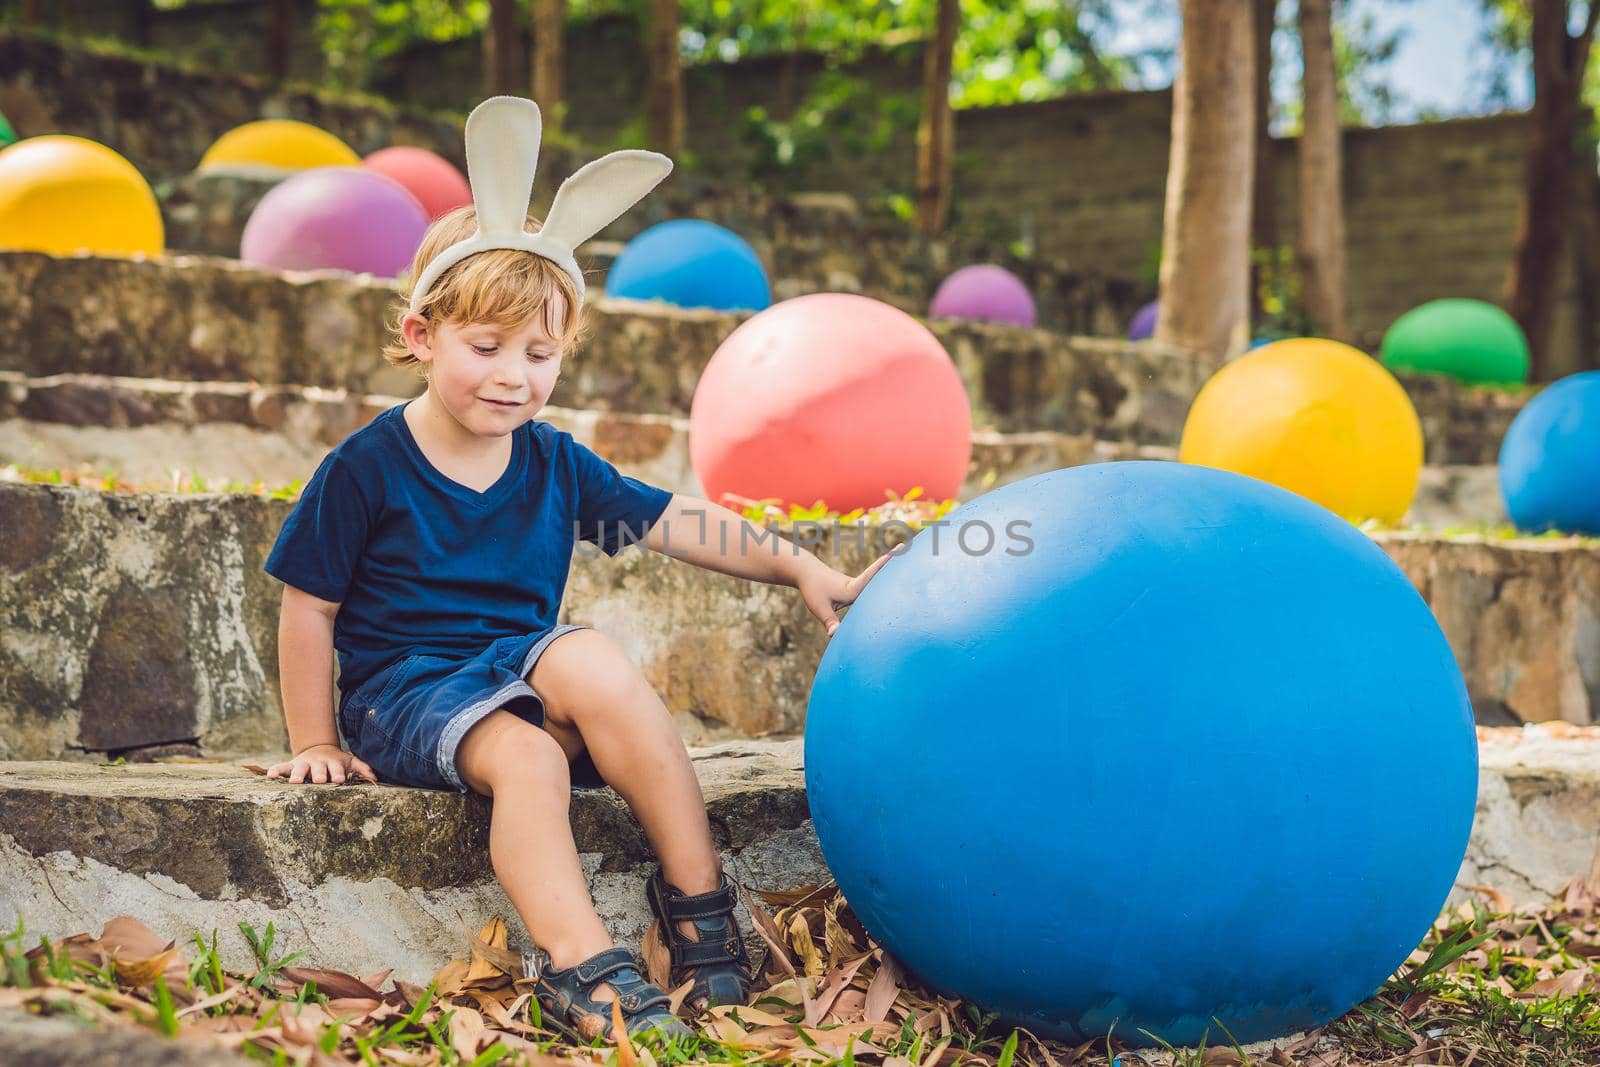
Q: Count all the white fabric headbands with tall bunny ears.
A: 1